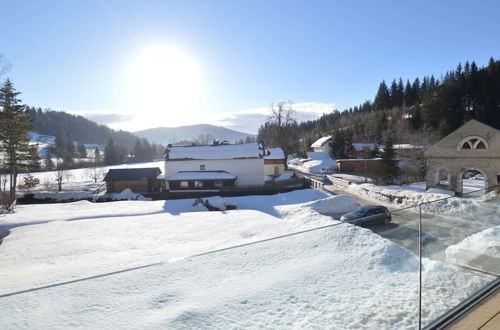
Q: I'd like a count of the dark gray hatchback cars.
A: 1